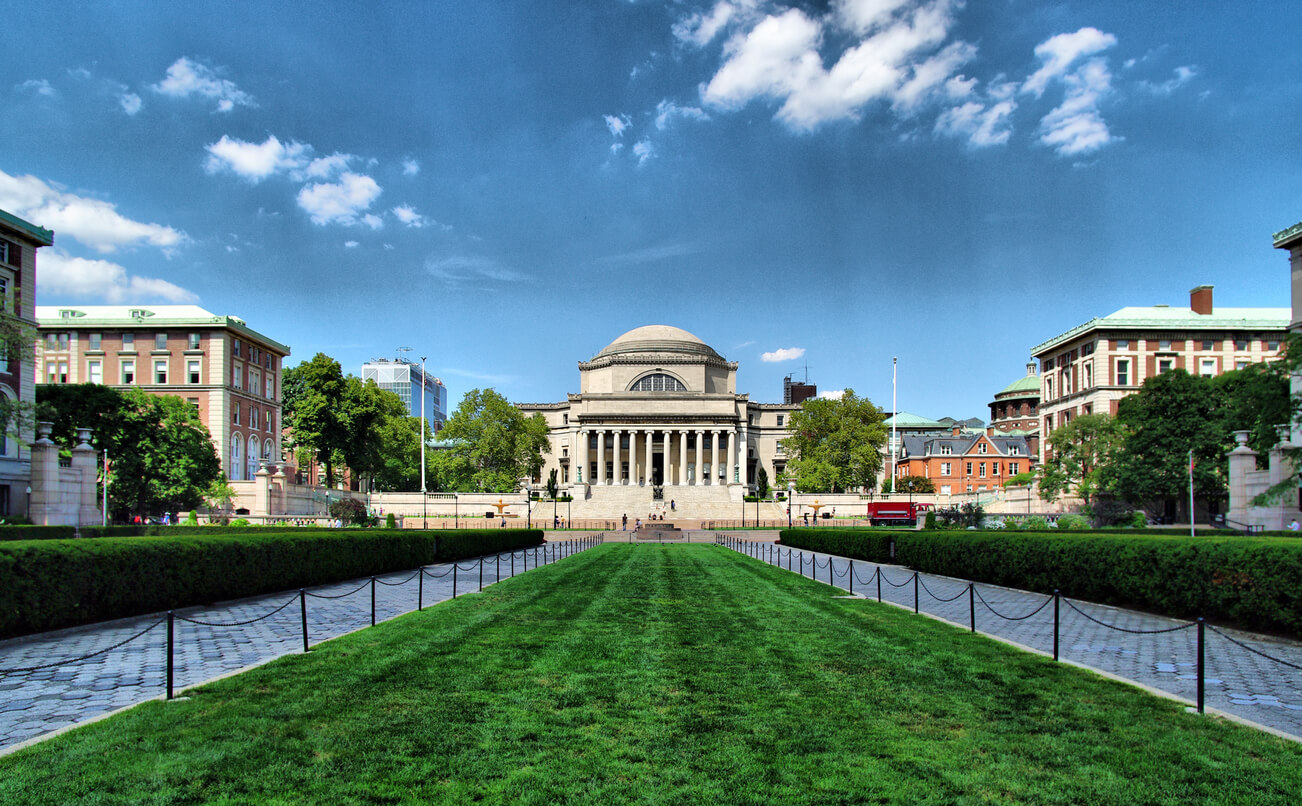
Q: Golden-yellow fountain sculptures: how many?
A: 2